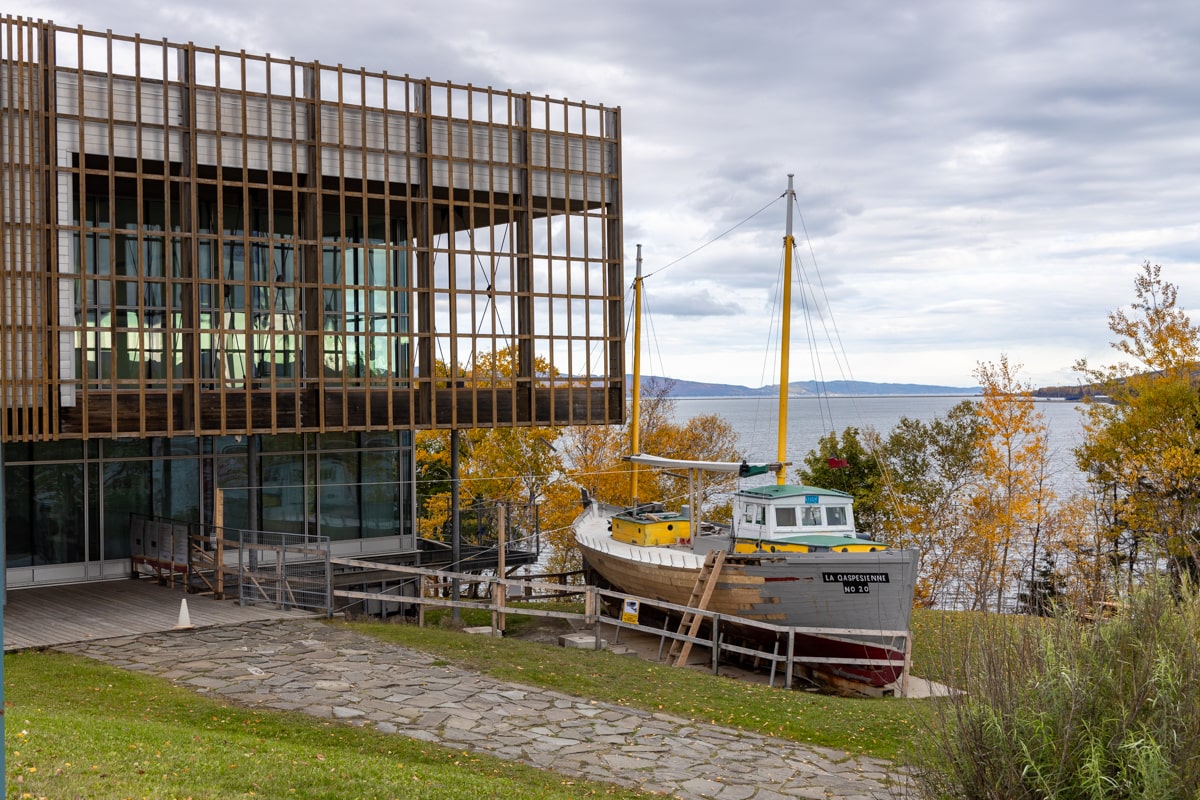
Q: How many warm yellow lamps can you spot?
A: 0